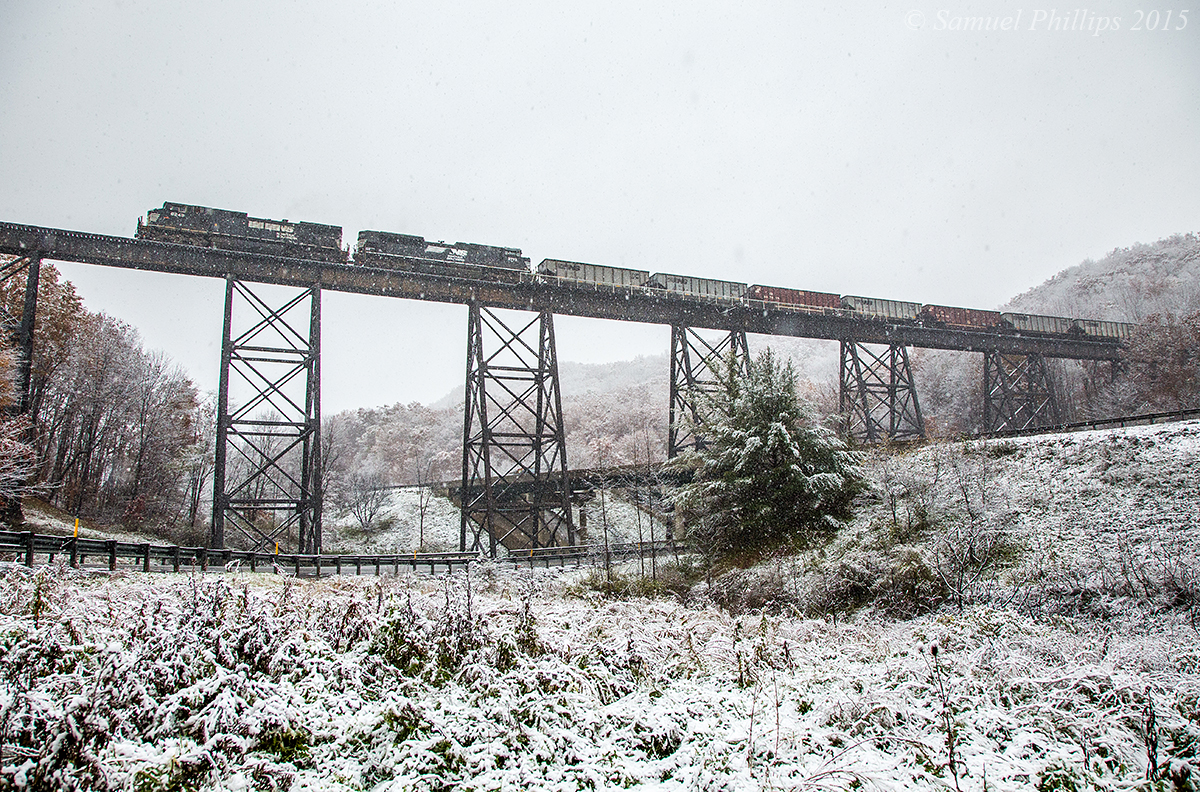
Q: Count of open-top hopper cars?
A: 7